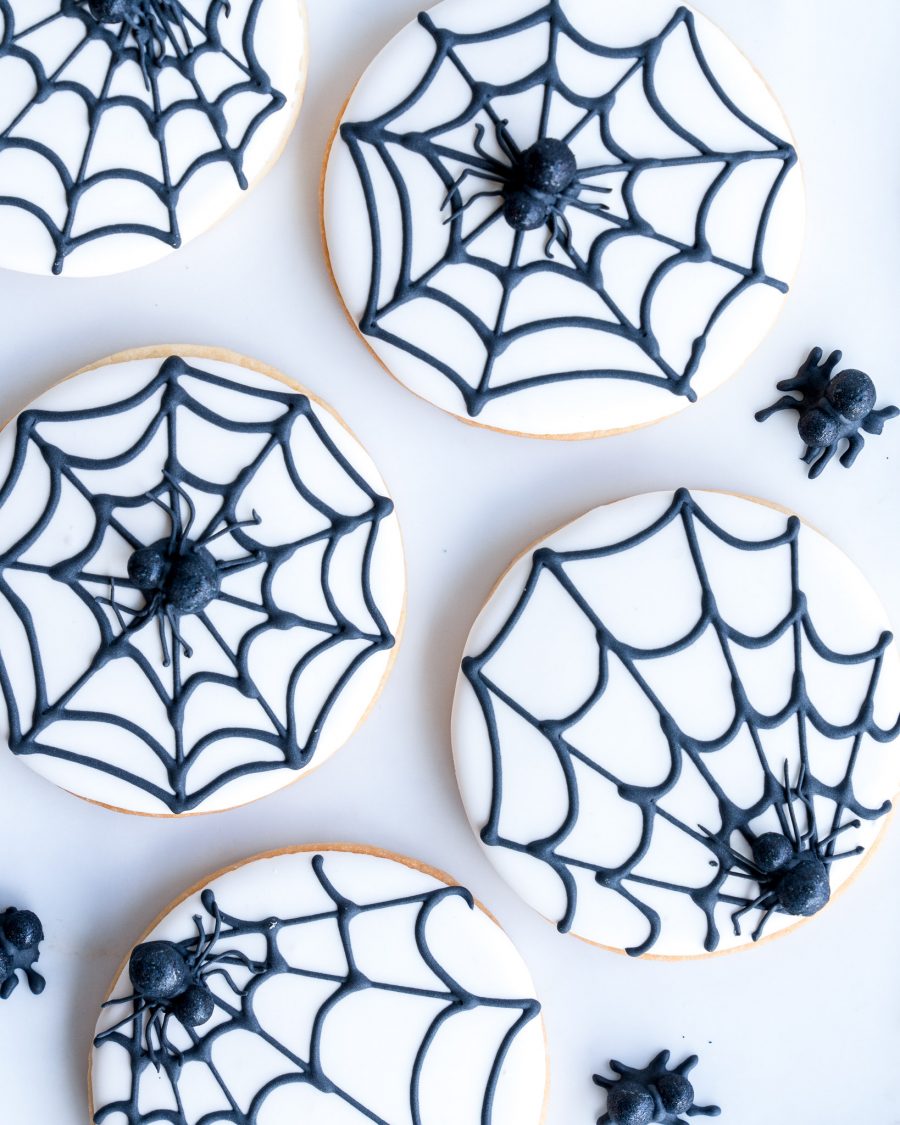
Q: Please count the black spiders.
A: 8